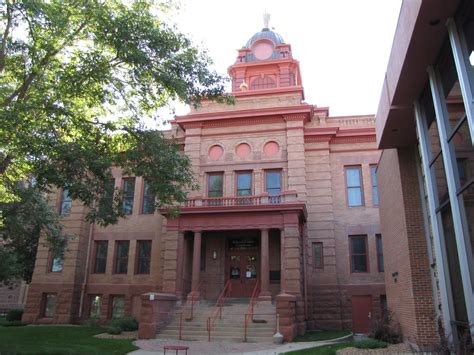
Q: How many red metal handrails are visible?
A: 3